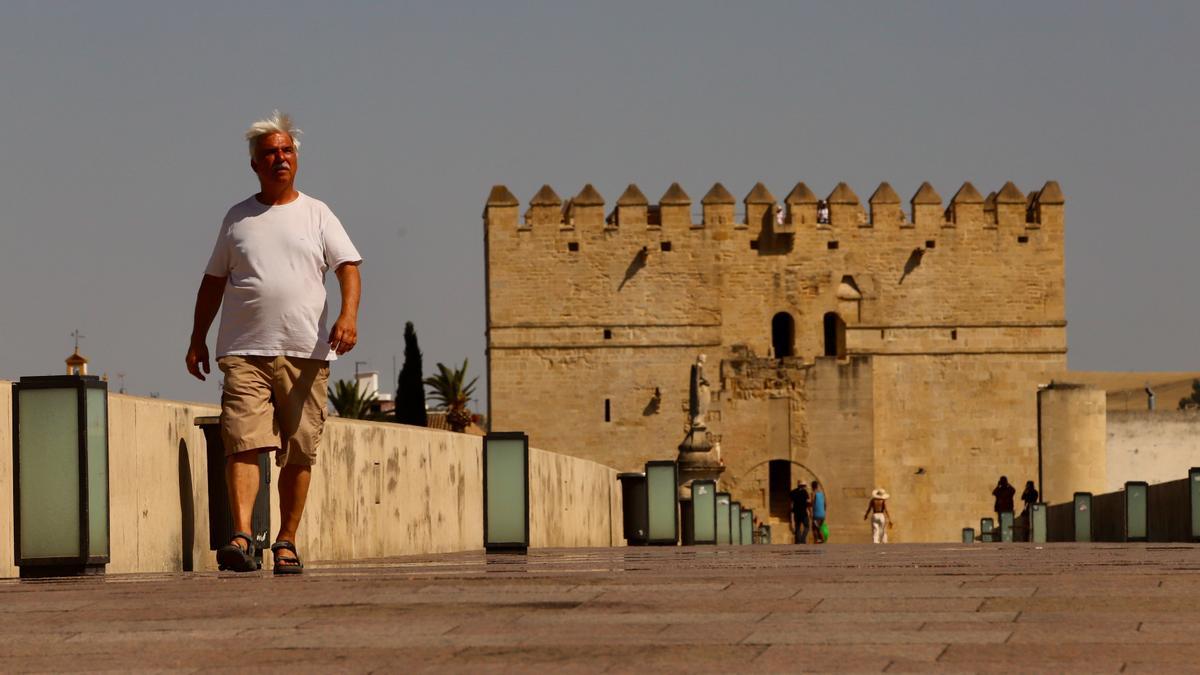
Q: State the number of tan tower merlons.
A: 14